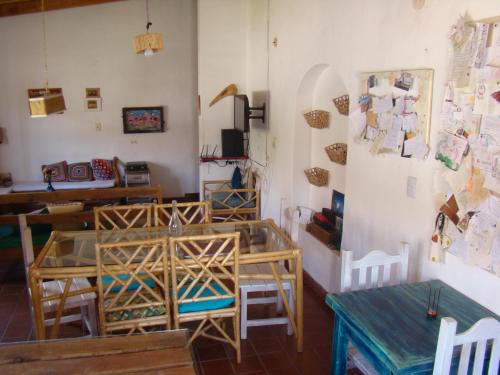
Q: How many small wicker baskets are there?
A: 4